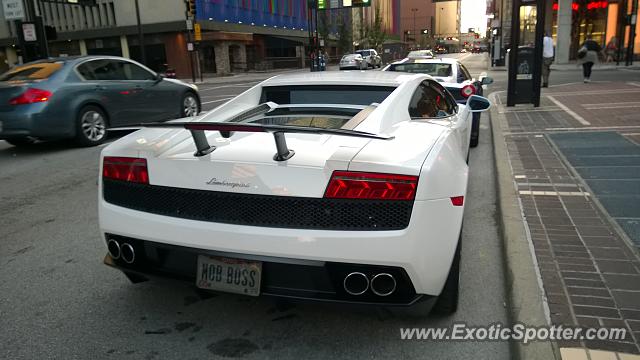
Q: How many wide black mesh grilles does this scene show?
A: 1